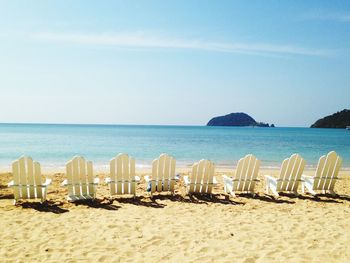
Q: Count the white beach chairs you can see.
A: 8